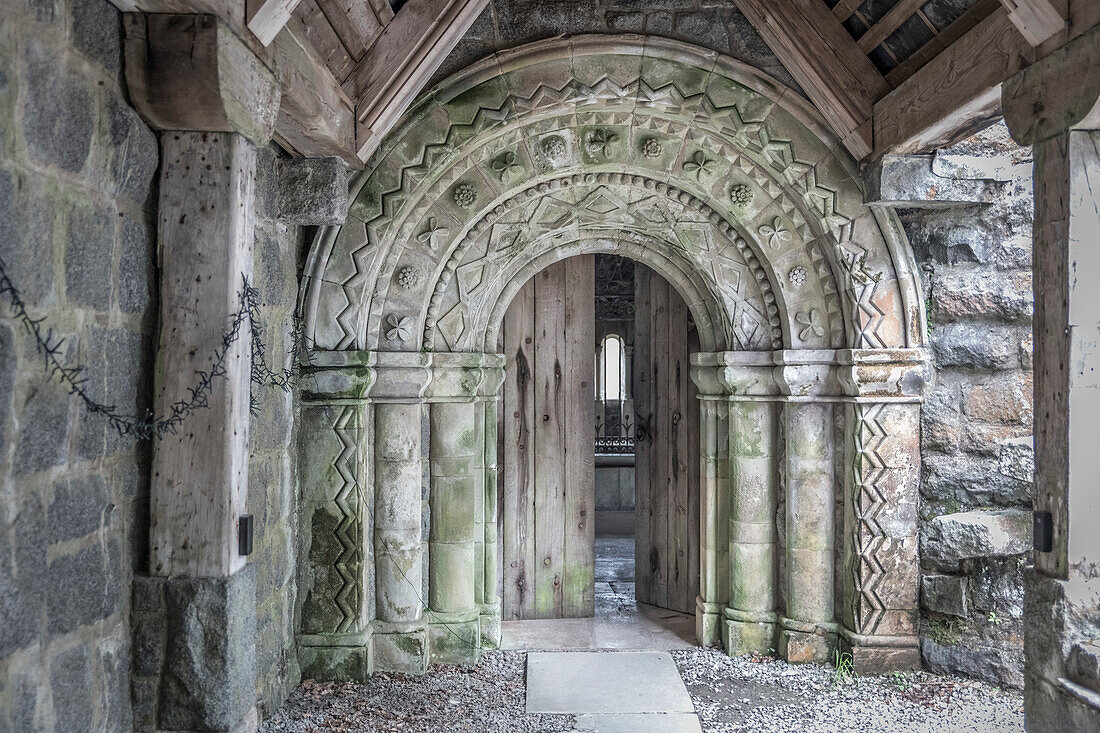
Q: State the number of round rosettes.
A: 6